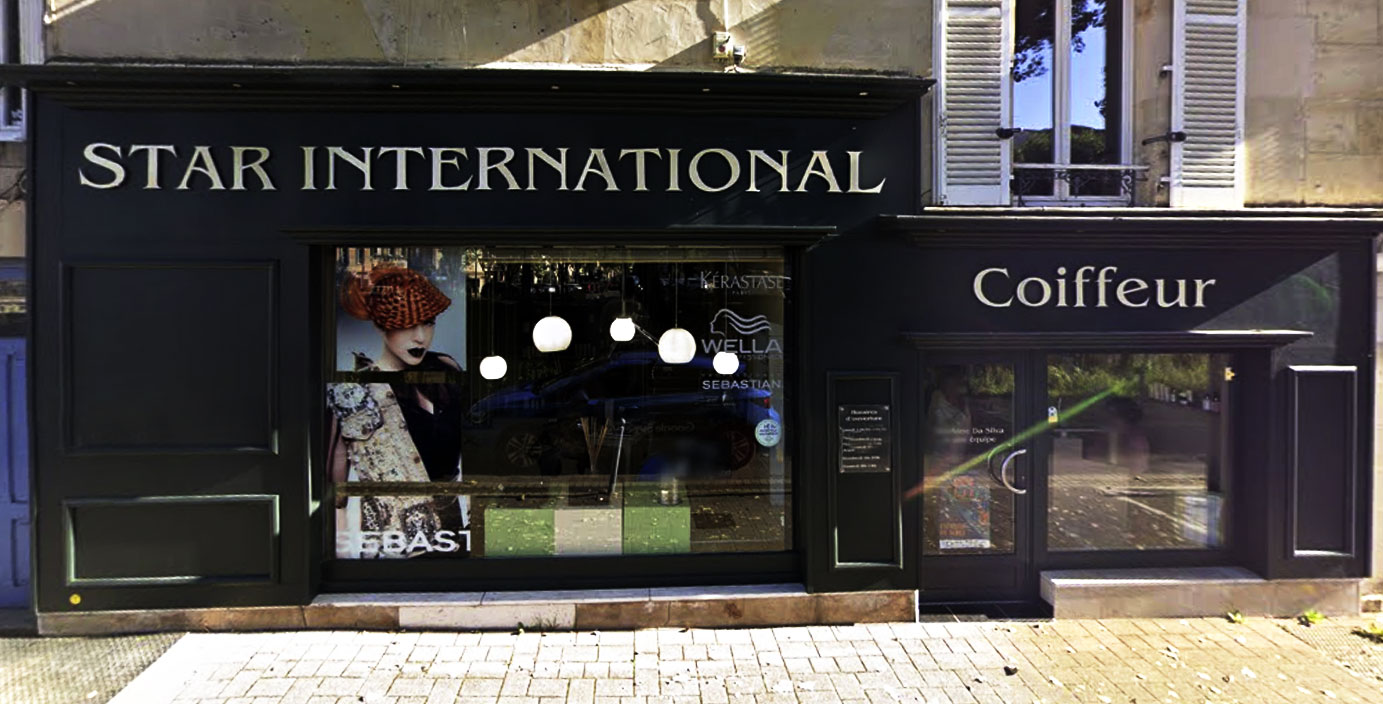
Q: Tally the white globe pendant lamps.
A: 5